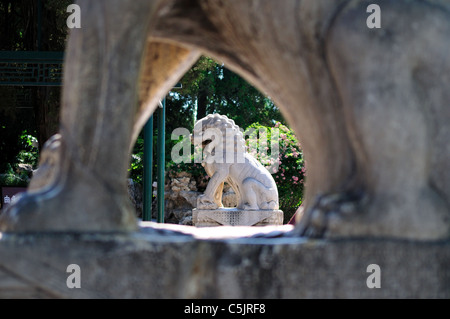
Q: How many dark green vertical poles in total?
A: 2